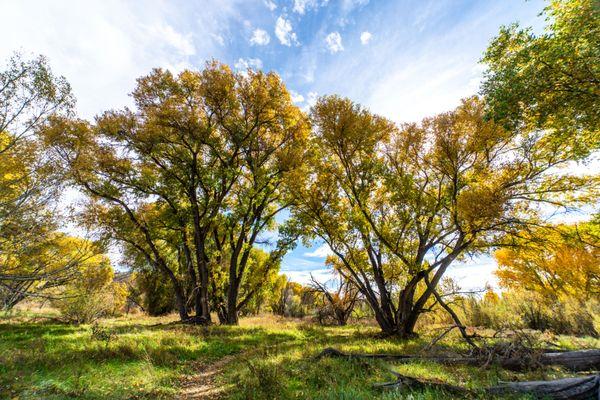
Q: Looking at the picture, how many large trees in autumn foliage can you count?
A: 2